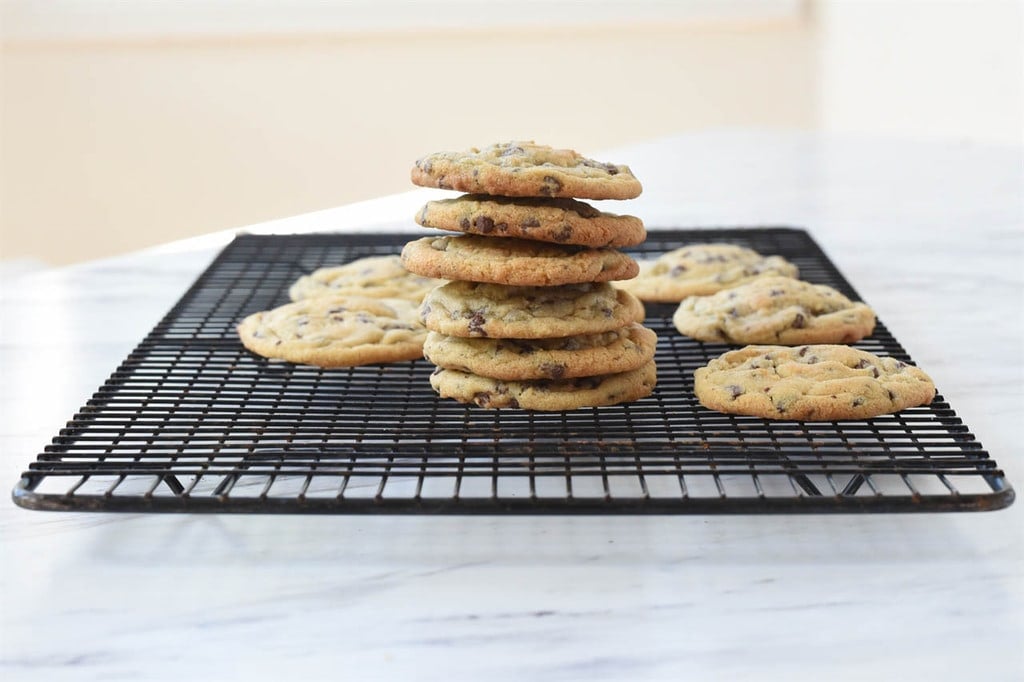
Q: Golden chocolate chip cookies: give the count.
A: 11